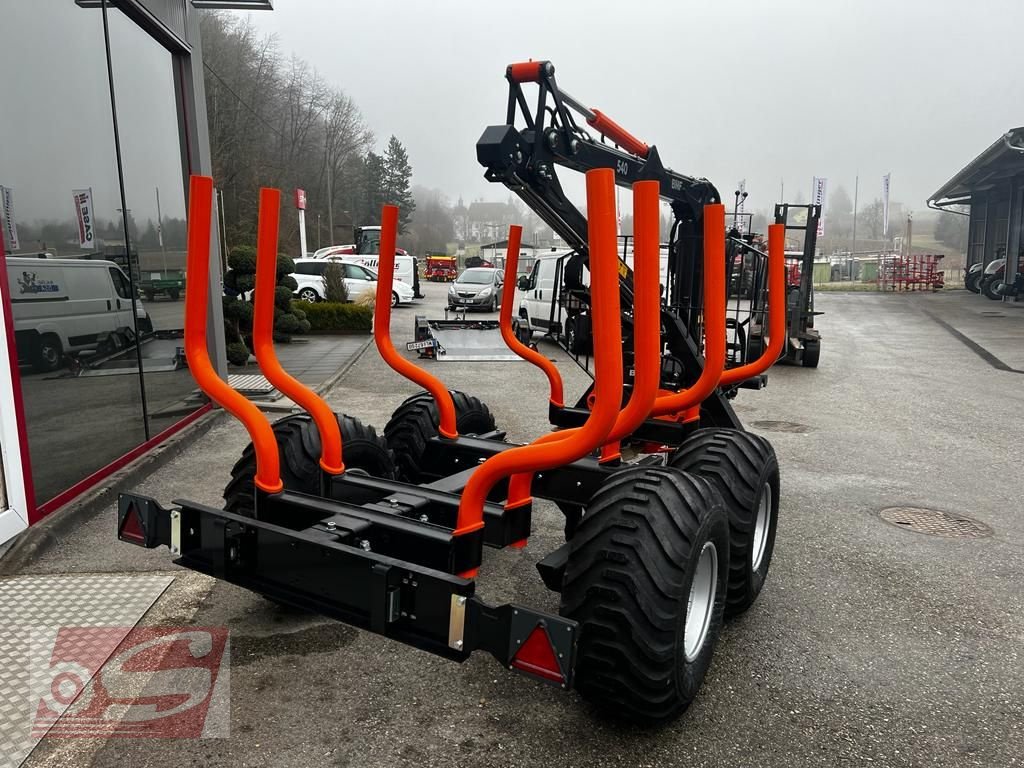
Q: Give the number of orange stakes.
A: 8